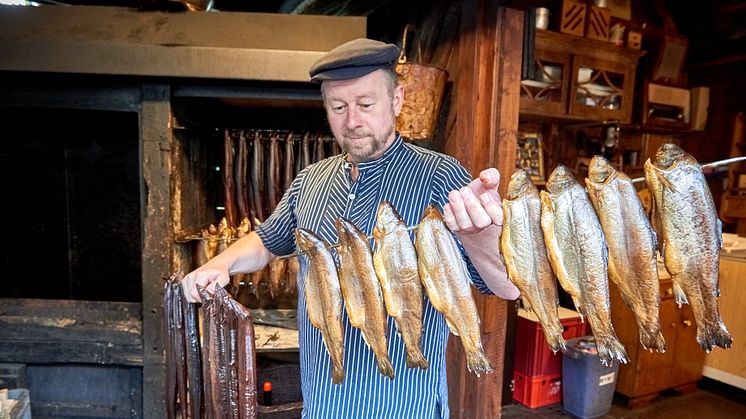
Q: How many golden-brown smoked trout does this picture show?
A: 8